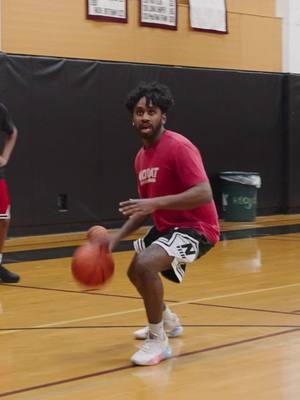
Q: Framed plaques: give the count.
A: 3